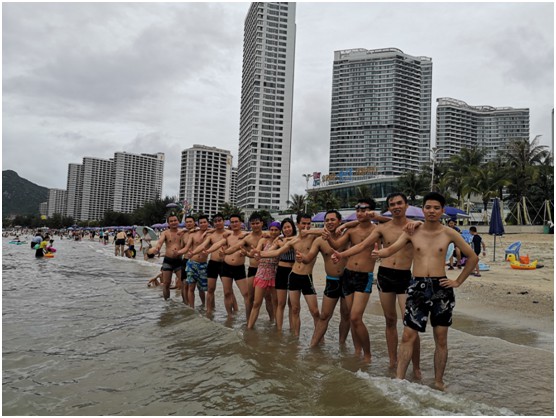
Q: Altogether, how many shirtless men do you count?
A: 11